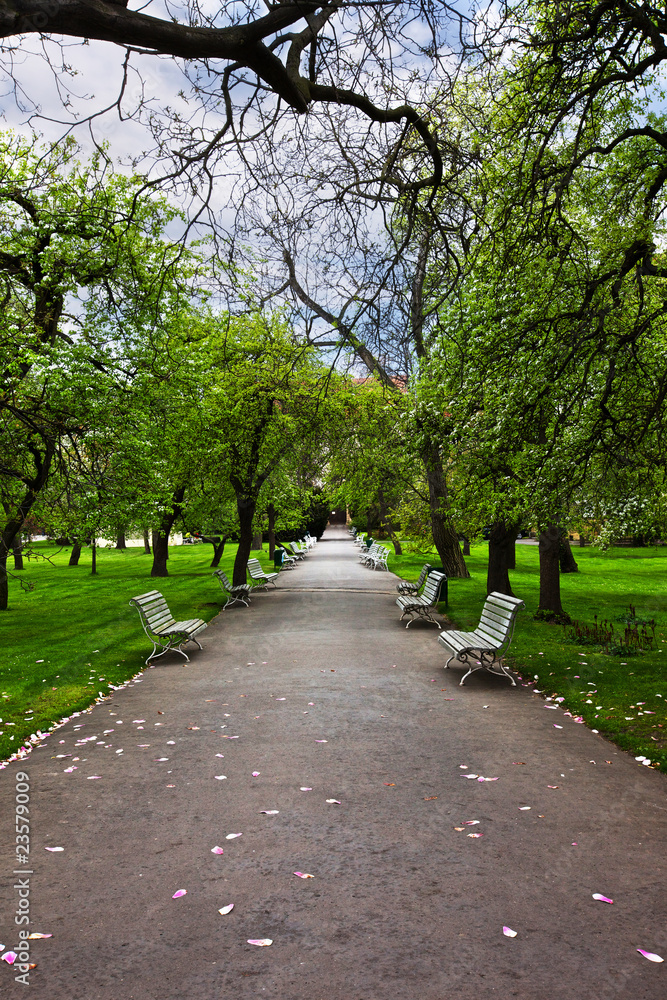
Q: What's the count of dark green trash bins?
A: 3